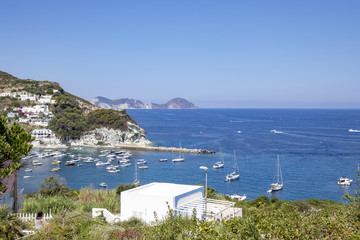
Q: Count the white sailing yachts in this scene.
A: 5